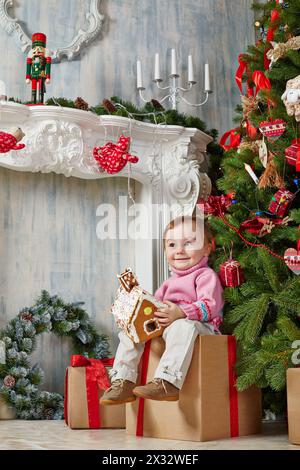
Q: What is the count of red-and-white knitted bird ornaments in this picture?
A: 2